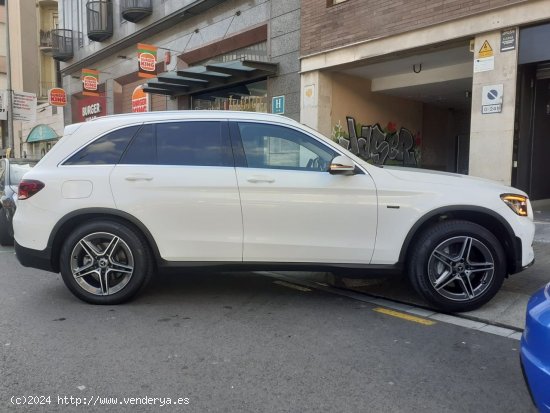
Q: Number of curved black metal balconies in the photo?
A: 3